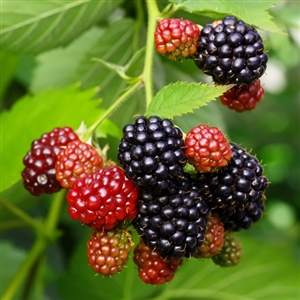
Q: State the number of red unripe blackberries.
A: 9